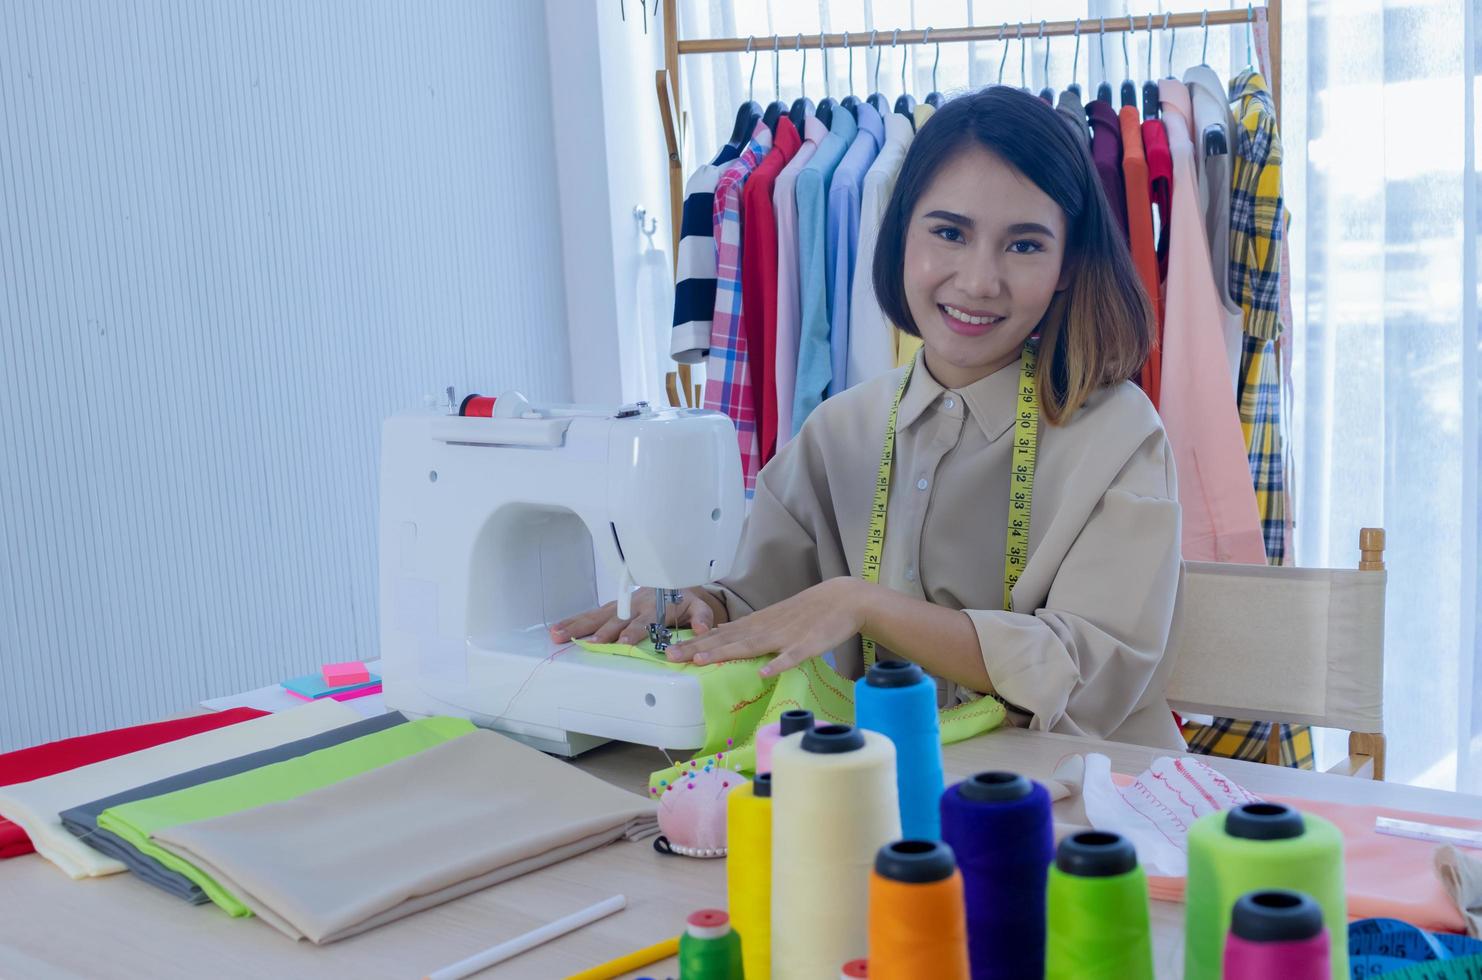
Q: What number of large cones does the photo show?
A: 9